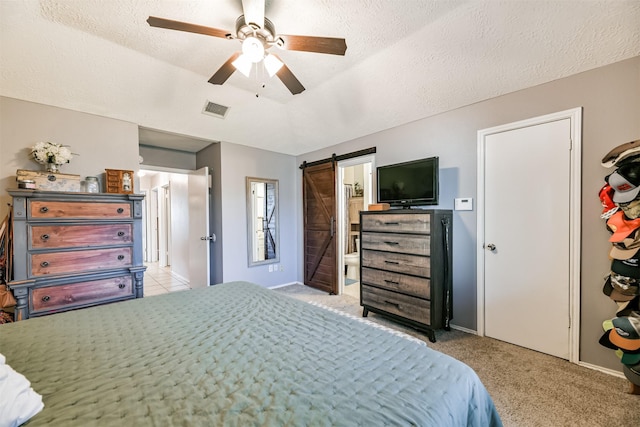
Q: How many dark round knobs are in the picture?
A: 8